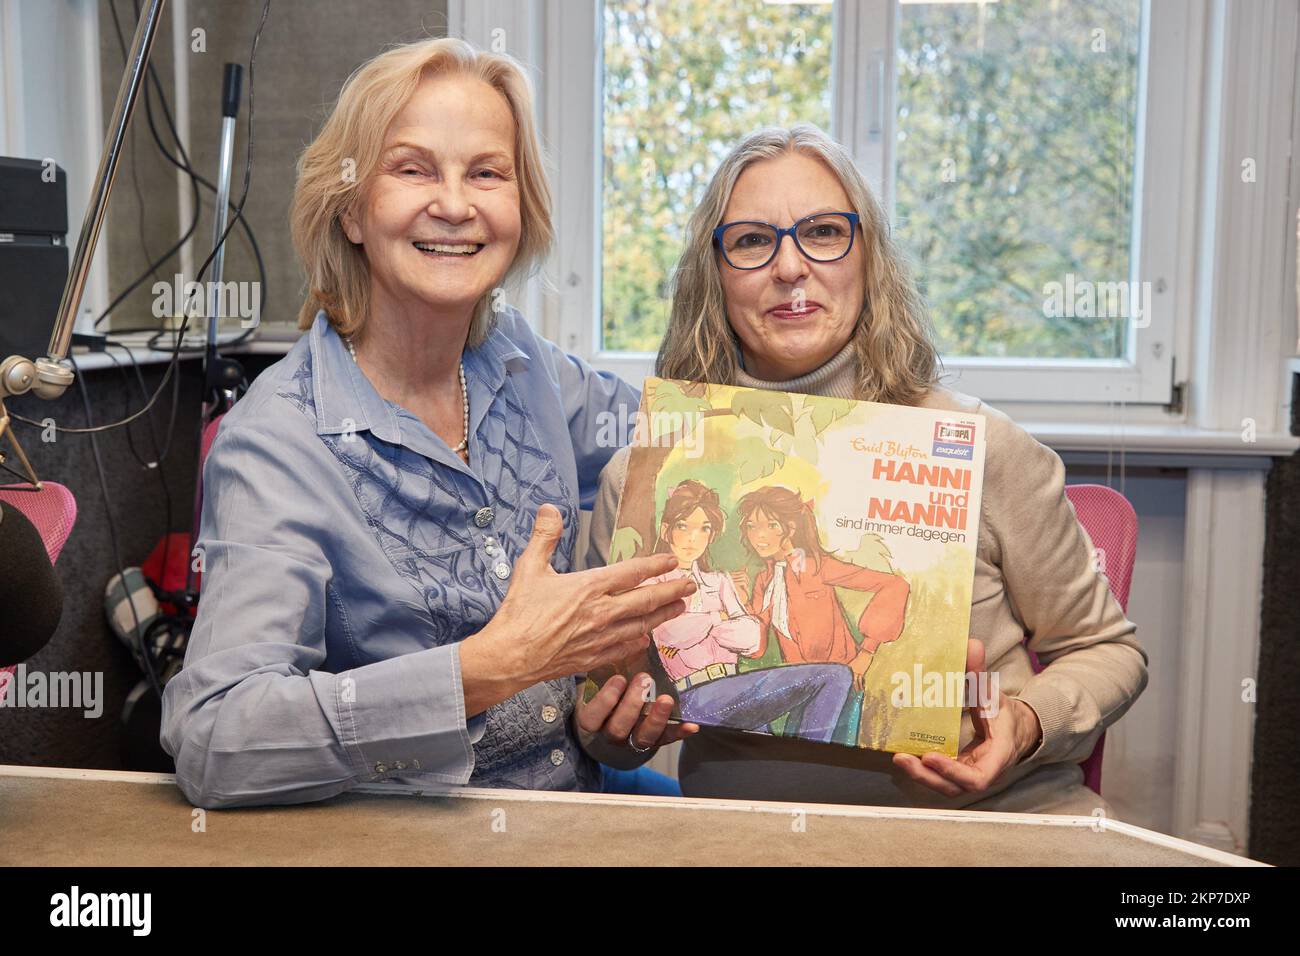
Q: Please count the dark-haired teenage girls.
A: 2